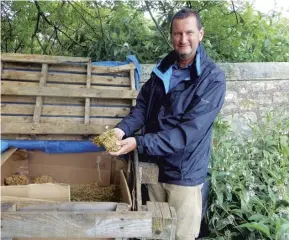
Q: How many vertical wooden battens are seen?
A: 3